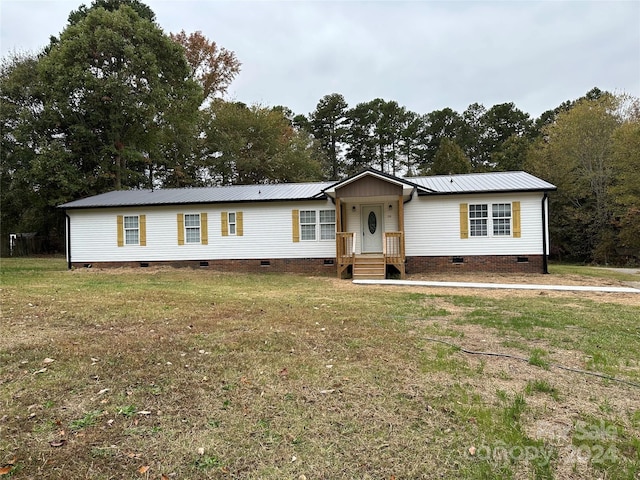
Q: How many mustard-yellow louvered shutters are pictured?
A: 9